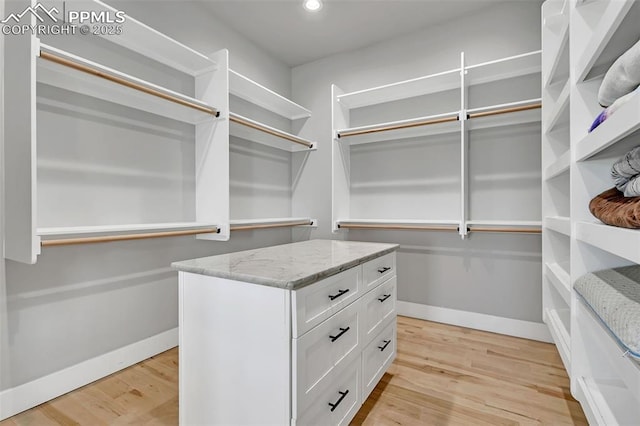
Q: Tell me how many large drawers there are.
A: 4